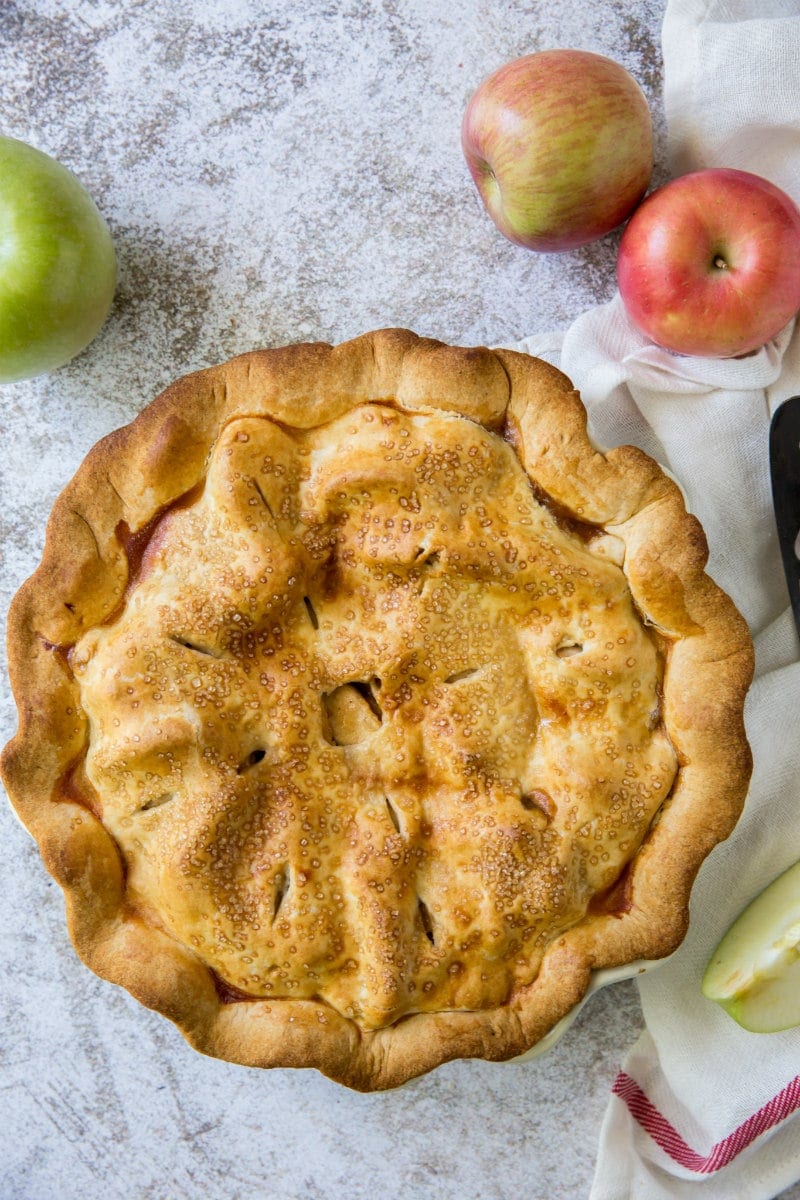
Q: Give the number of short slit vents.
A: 12